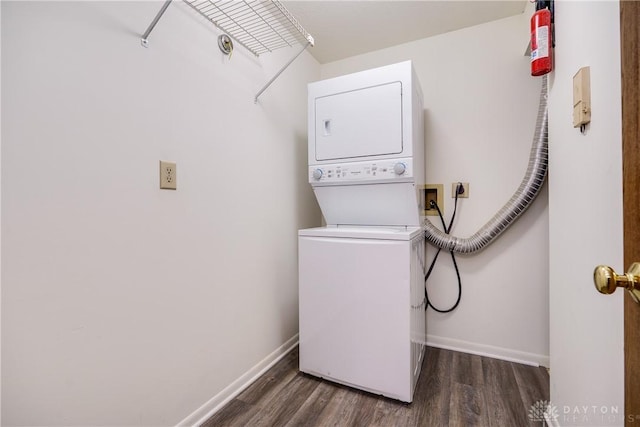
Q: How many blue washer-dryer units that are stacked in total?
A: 0